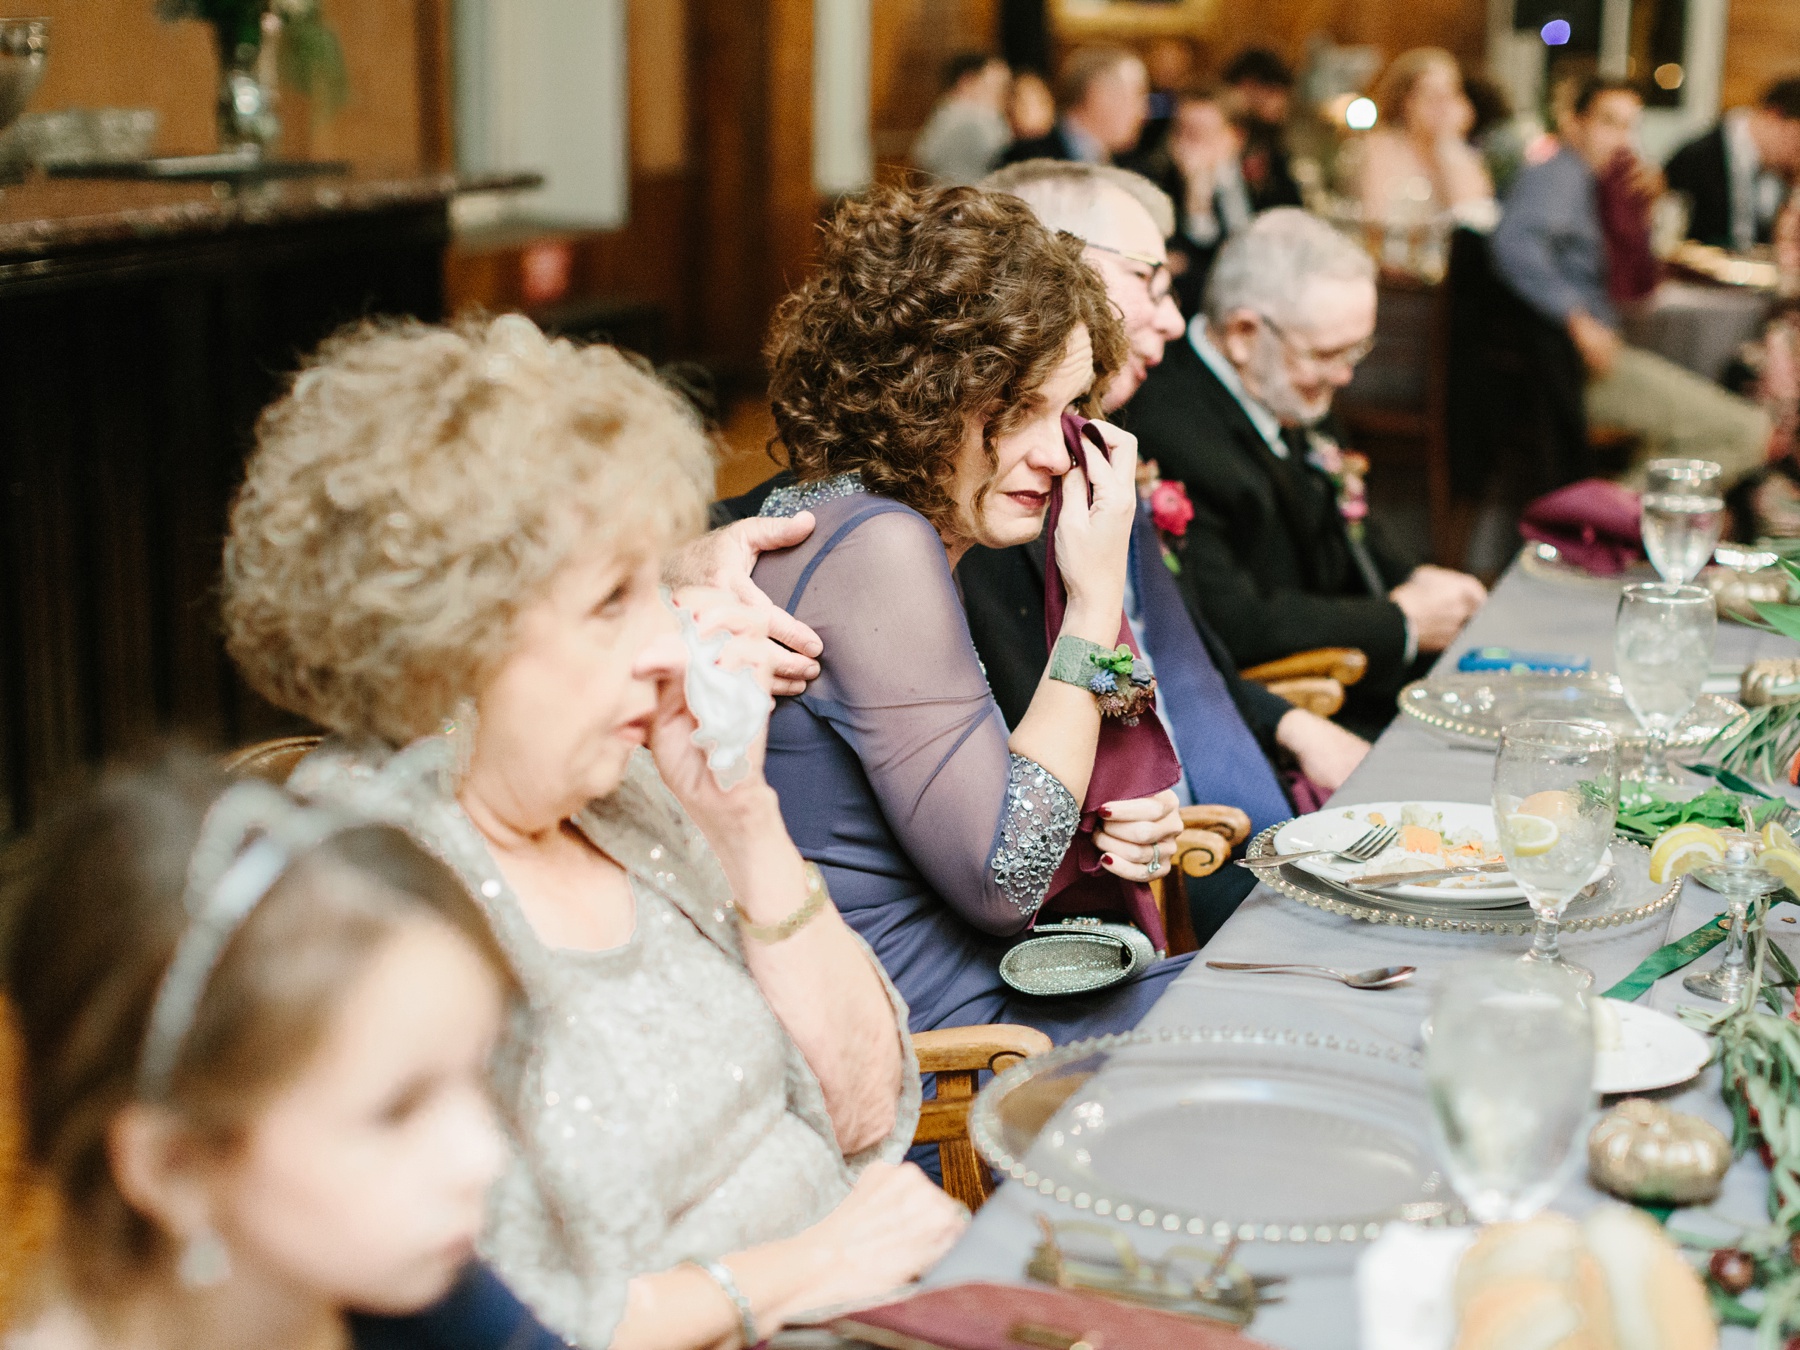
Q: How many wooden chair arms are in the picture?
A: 5